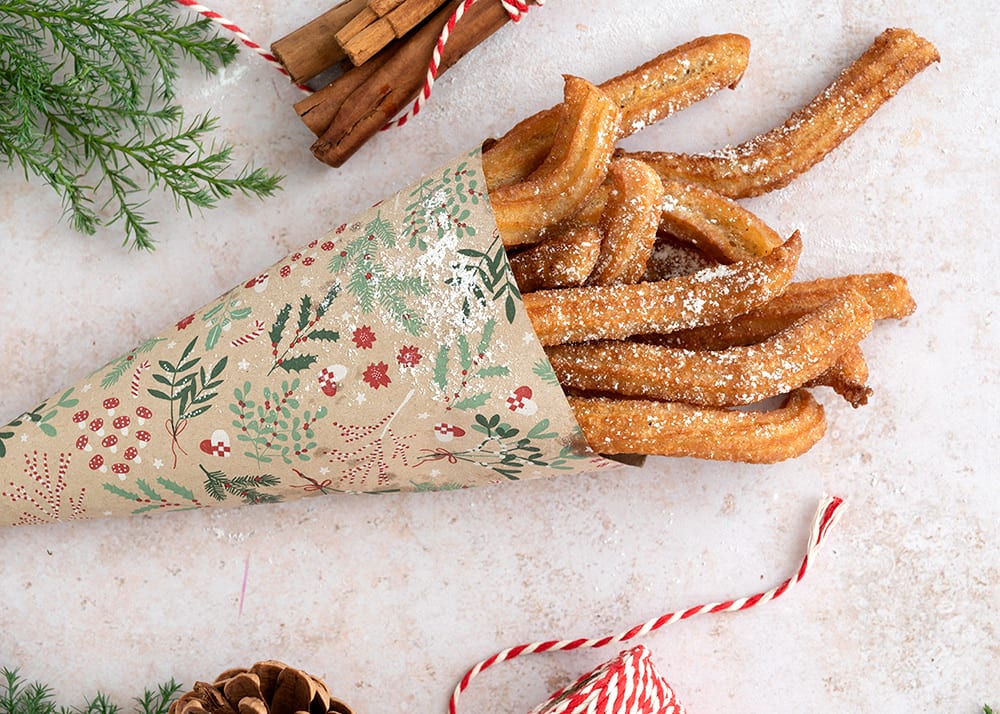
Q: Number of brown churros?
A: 11